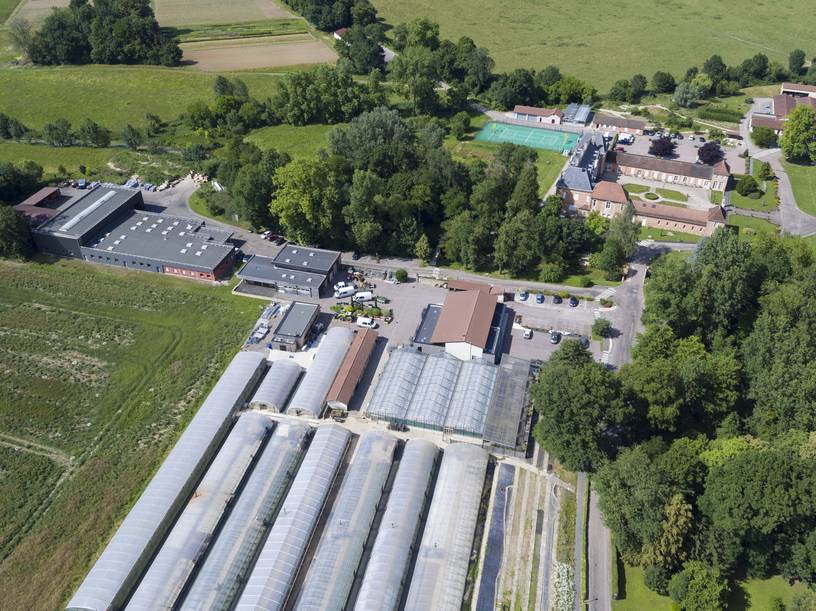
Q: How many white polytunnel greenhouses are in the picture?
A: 9